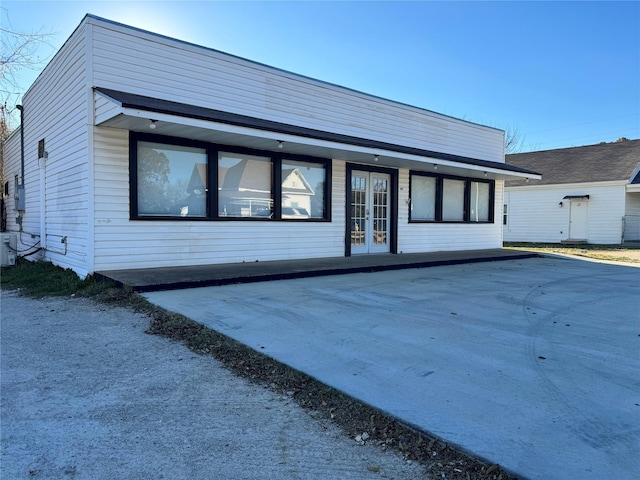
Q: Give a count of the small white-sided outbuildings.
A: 1